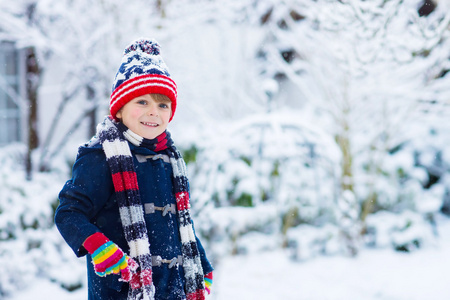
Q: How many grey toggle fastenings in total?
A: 3